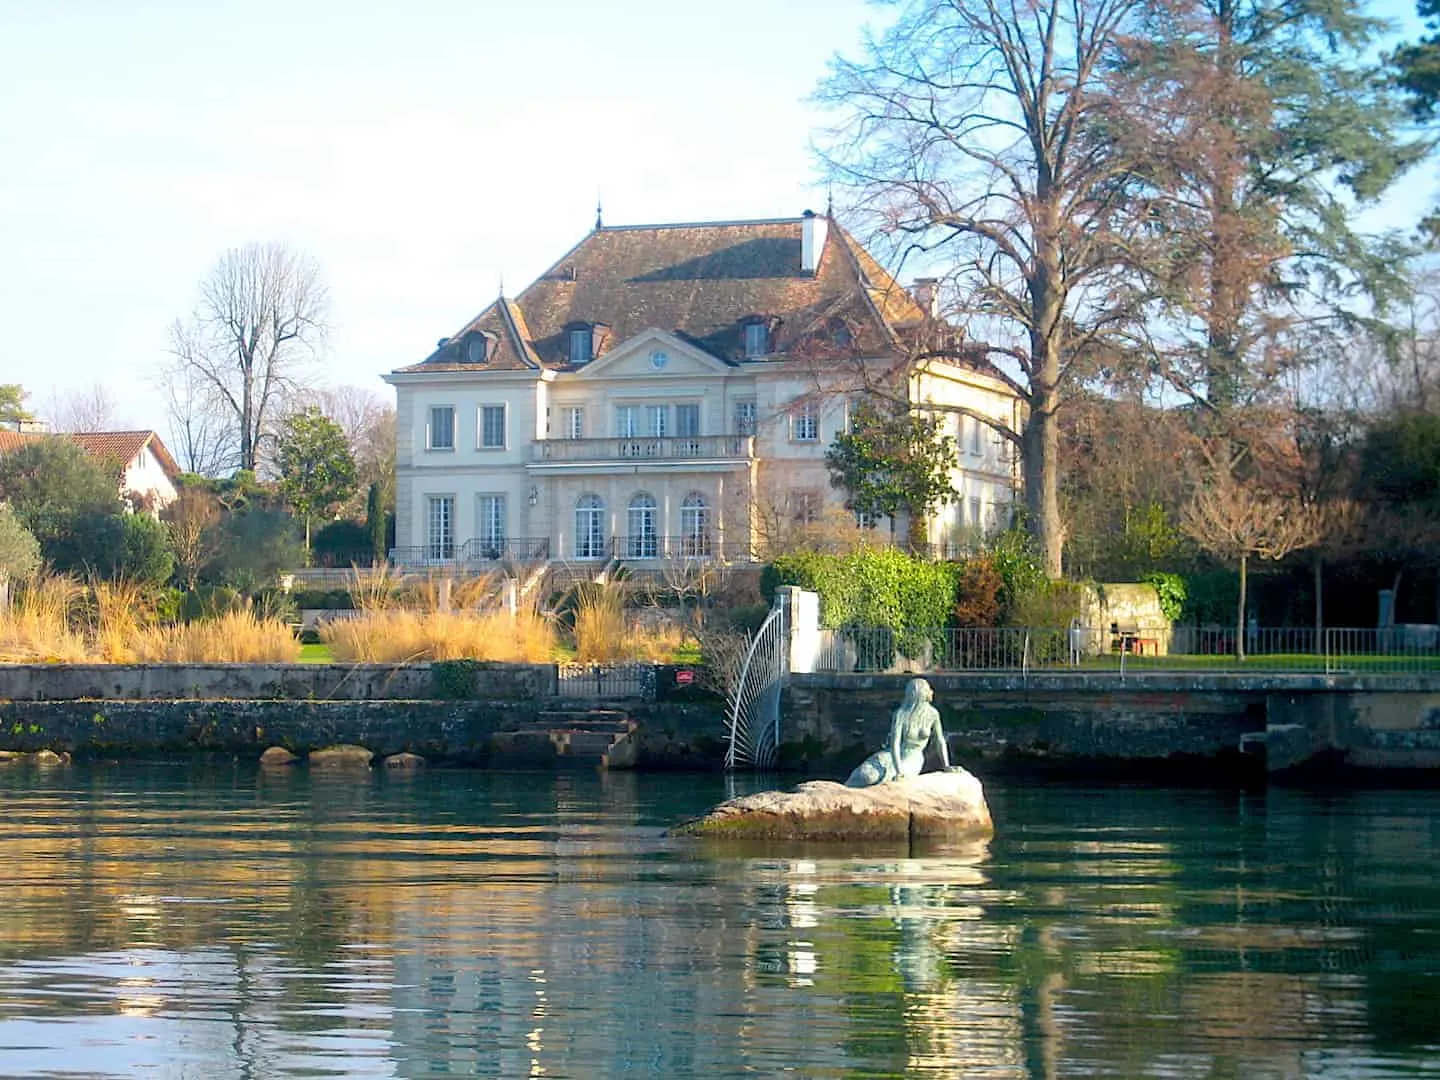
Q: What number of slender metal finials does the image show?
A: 3